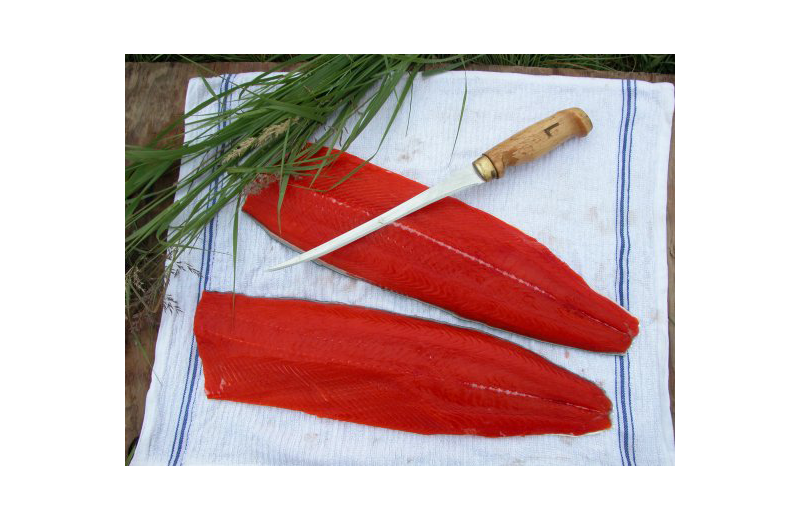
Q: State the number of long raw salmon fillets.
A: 2